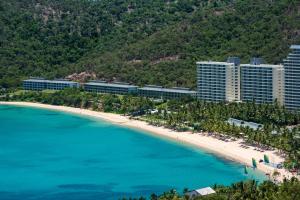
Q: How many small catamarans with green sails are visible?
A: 3